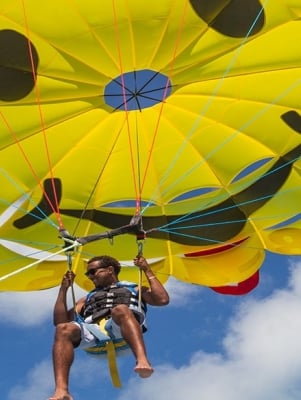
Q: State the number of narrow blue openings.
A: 4